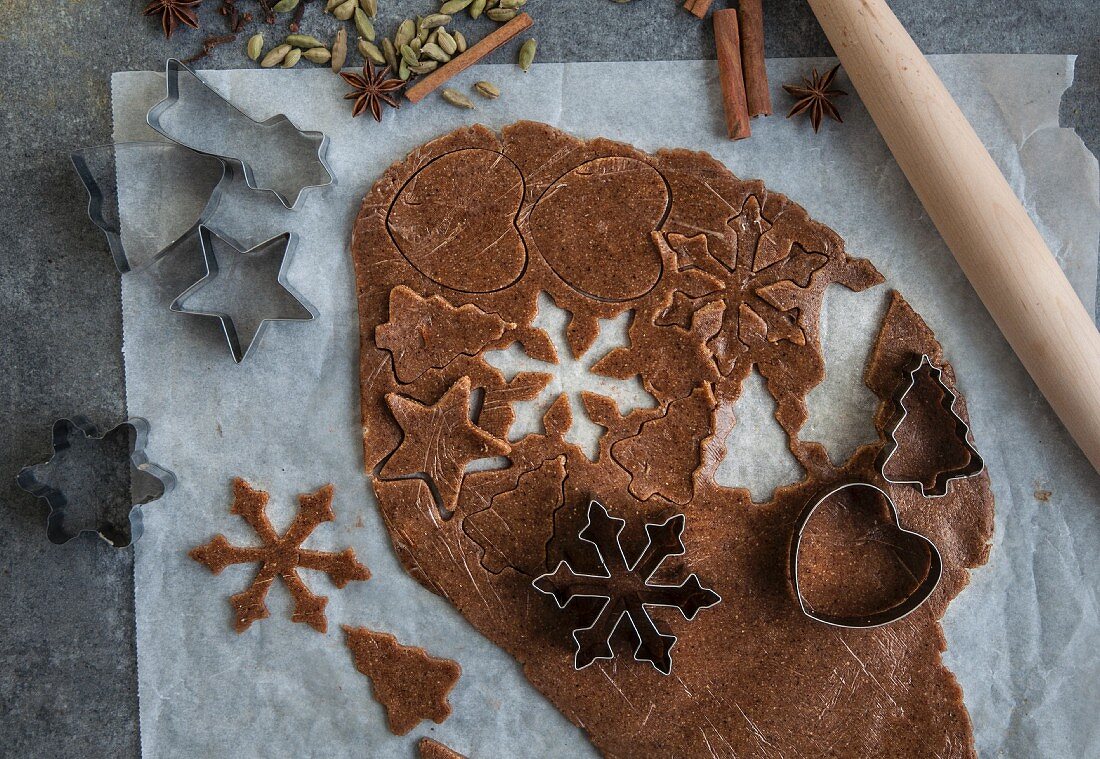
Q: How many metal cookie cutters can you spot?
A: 7